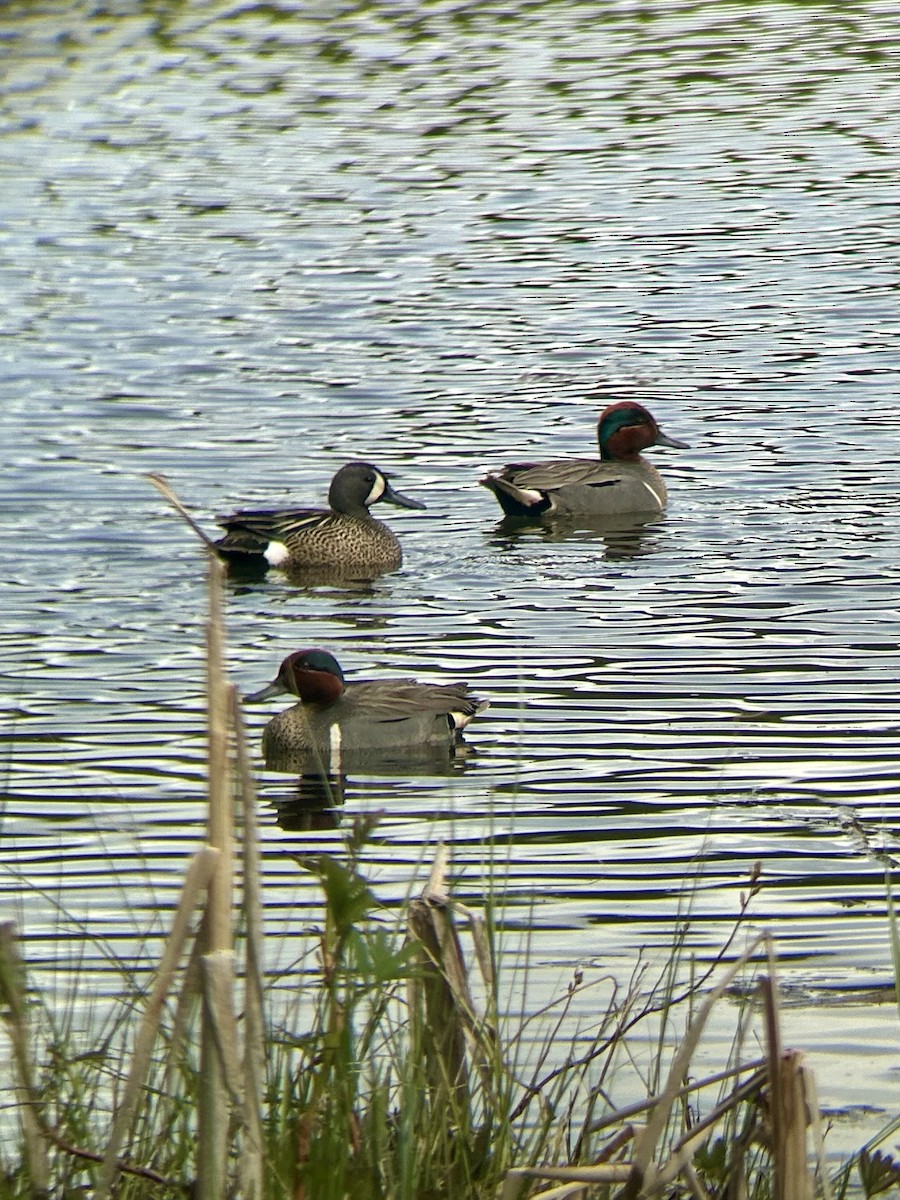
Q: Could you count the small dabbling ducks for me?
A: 3